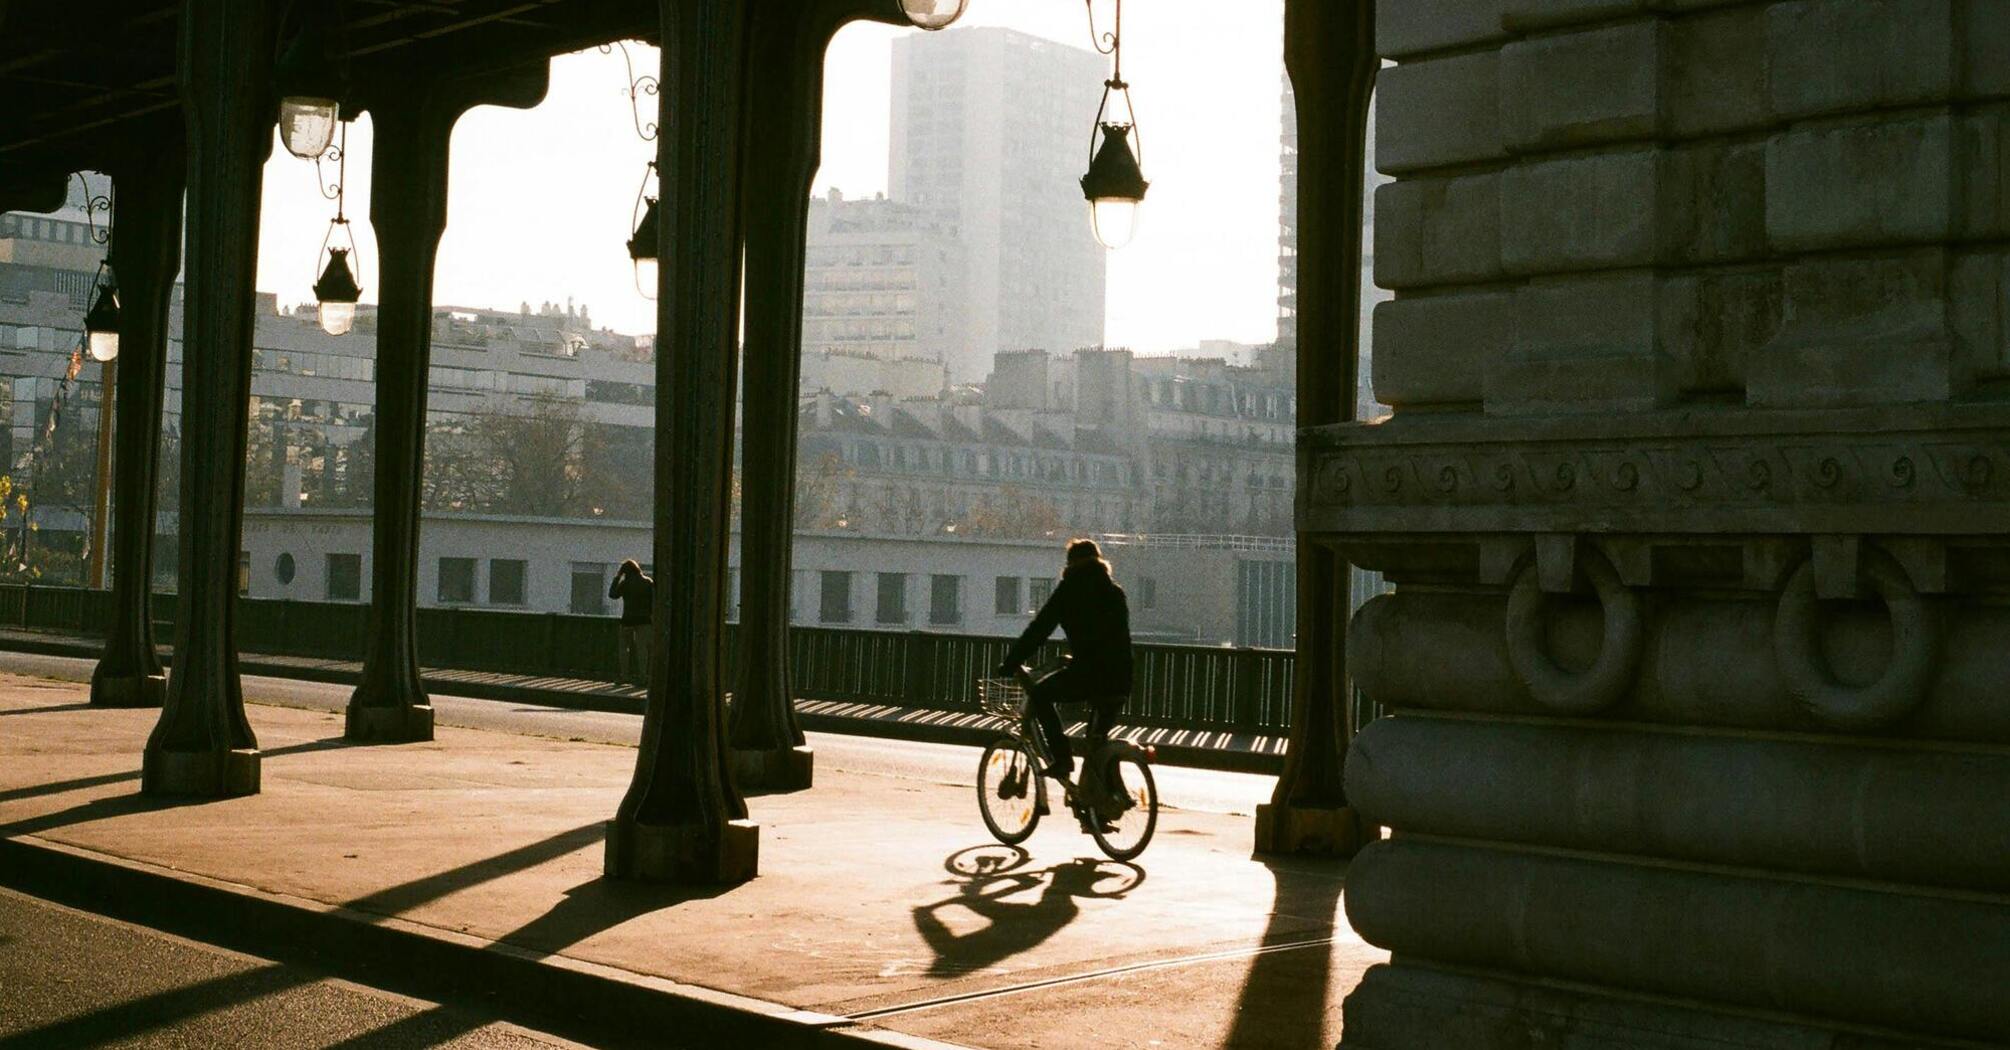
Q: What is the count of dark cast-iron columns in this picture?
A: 6